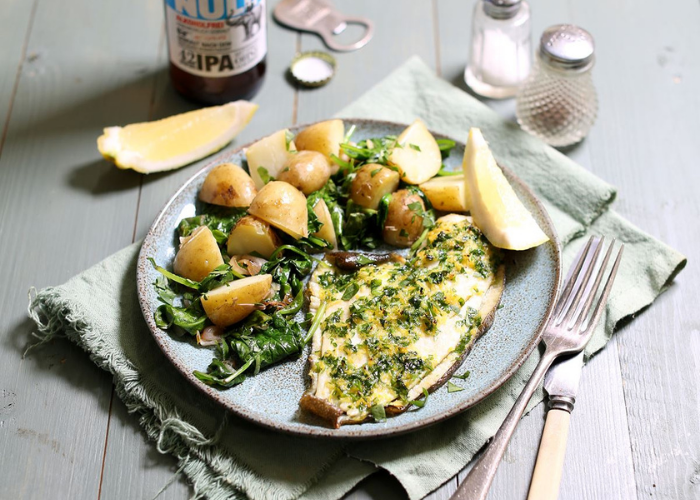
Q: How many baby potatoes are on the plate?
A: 13